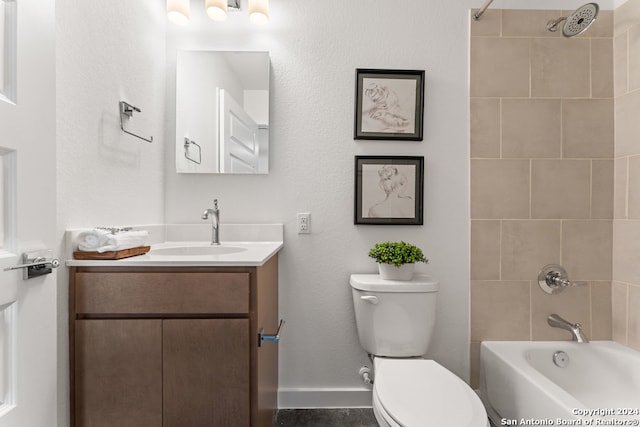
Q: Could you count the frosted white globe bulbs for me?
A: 3